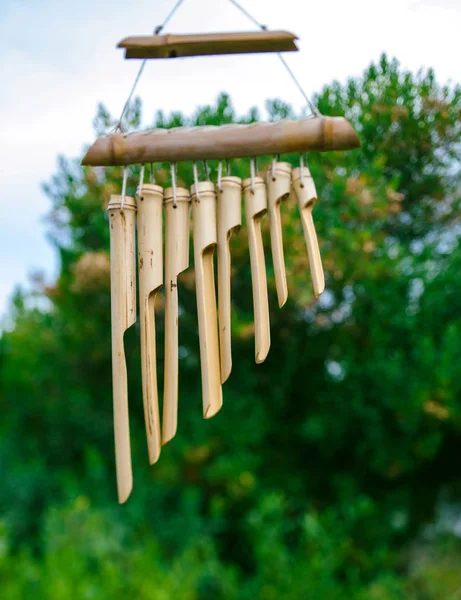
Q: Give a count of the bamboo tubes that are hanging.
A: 8